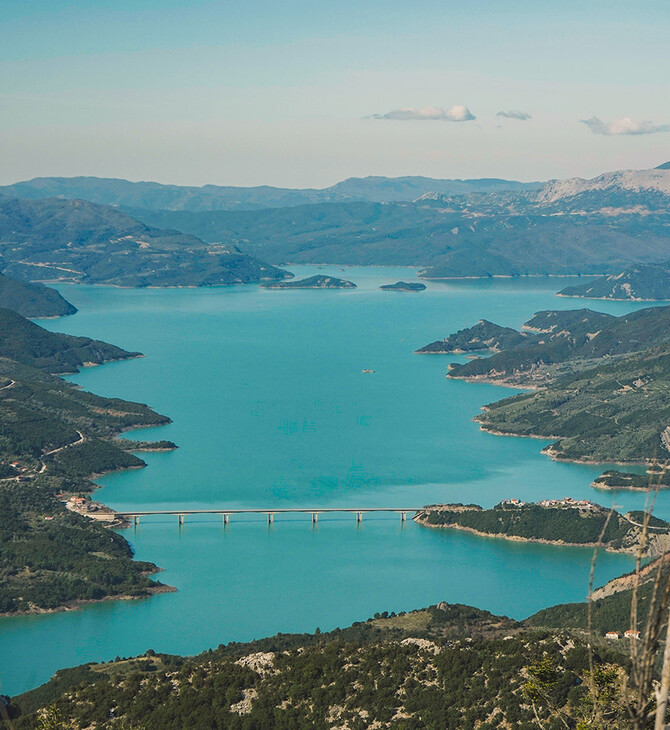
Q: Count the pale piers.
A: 7